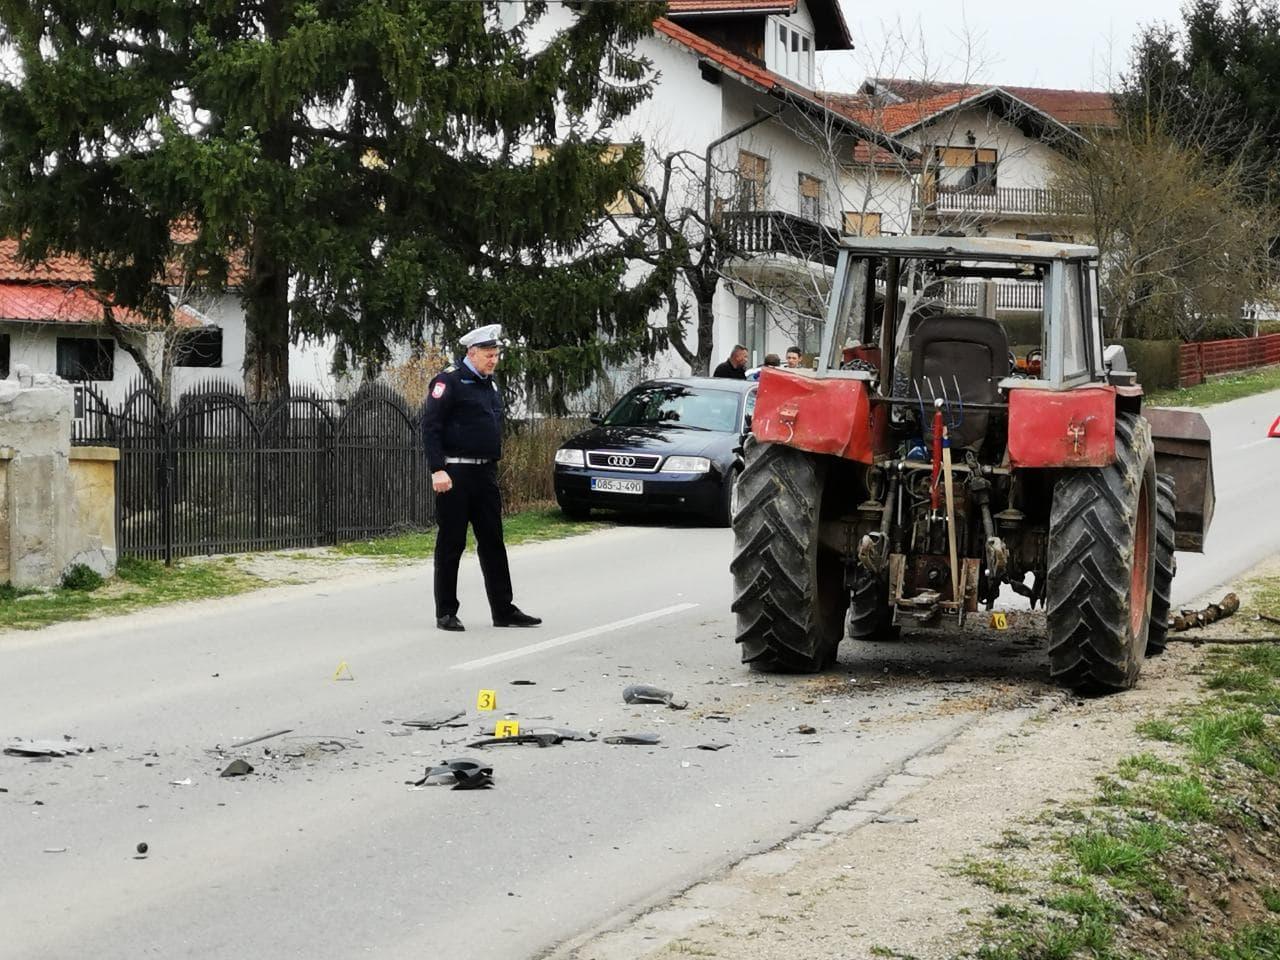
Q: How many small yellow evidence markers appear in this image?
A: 4